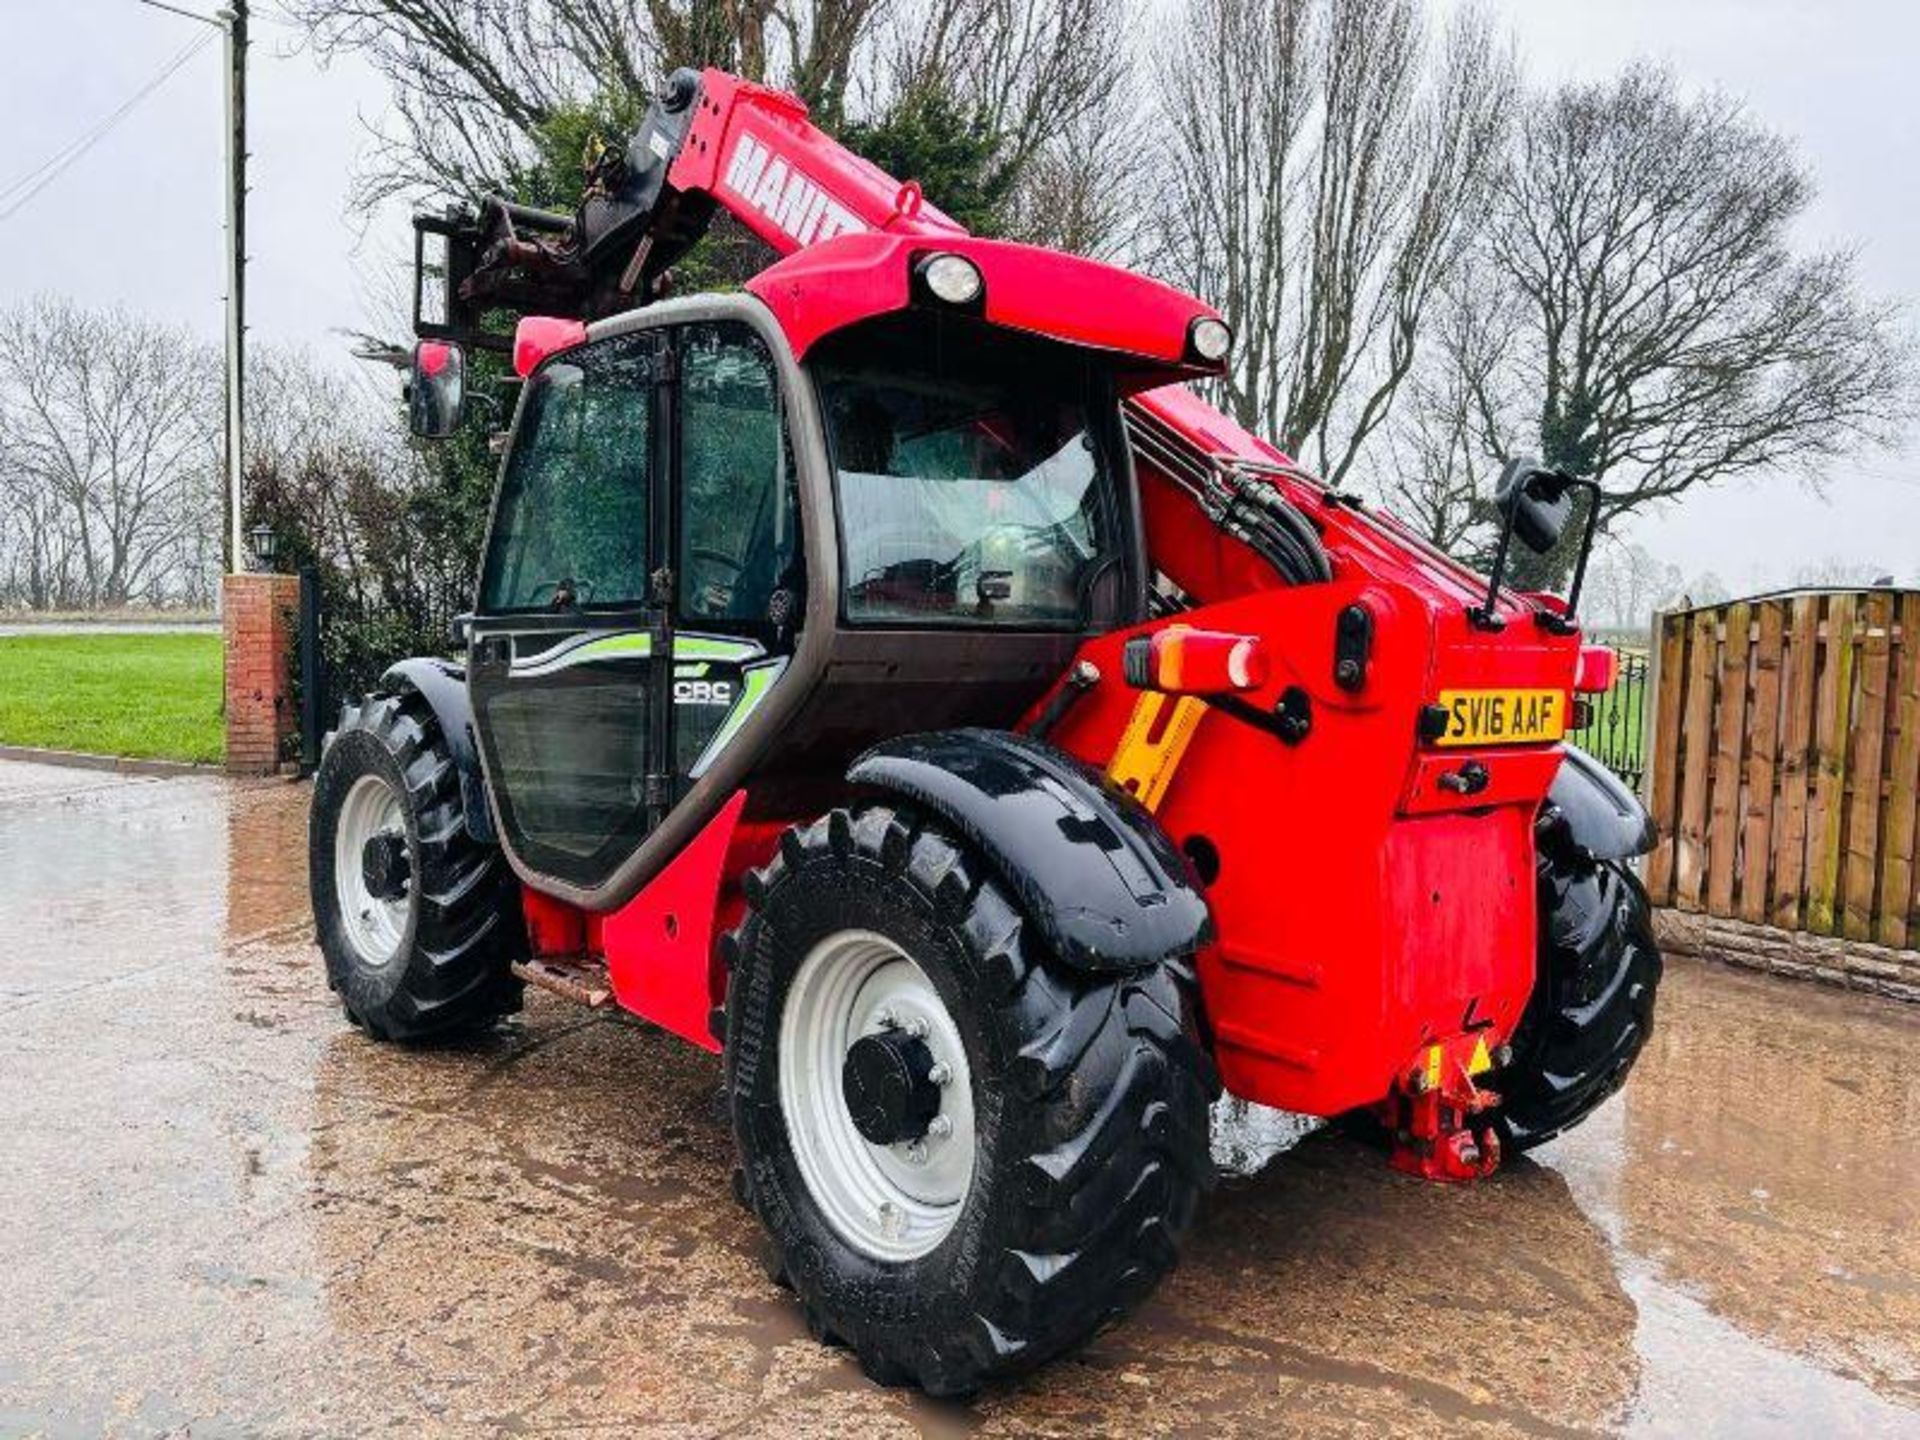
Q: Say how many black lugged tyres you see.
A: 3